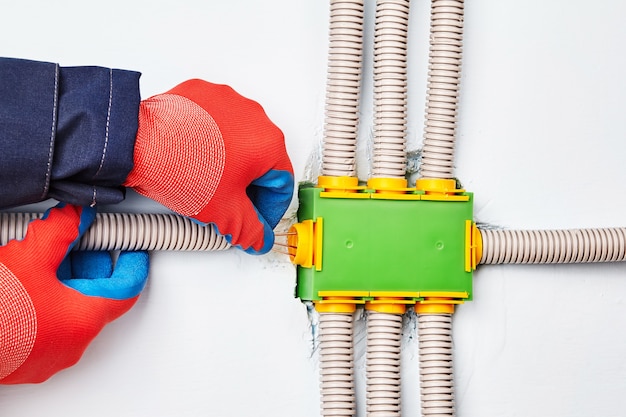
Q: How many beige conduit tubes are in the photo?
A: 8